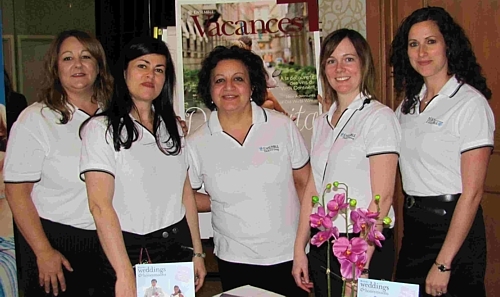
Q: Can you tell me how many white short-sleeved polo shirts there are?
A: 5